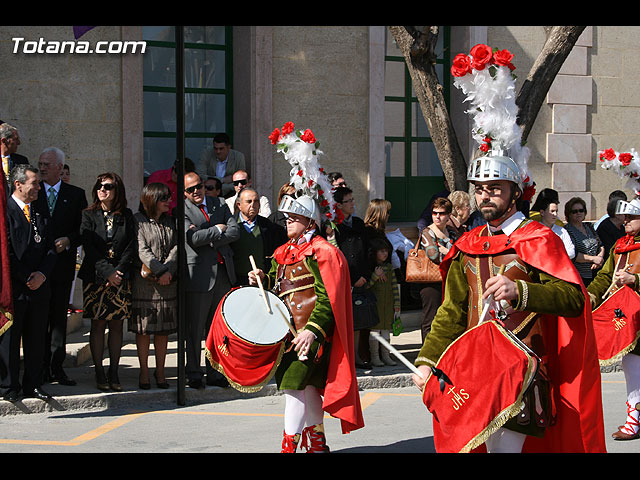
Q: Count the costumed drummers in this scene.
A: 3